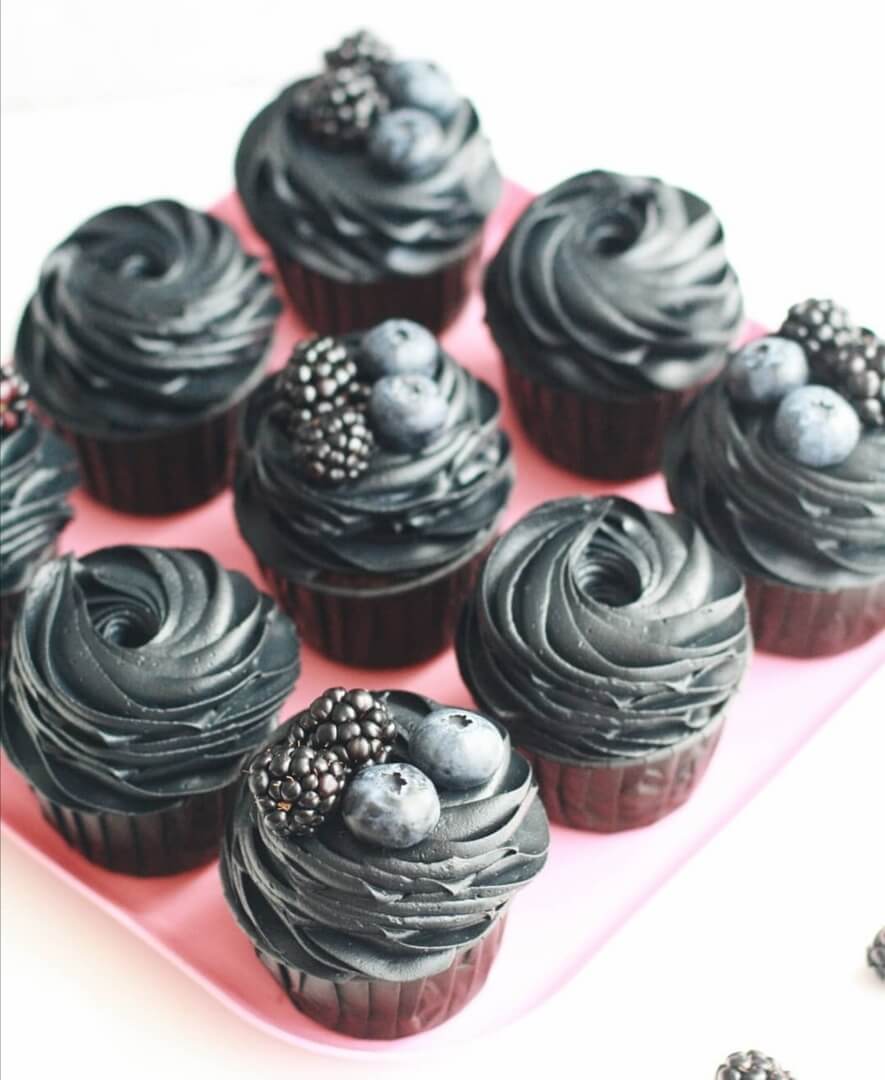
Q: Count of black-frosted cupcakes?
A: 9